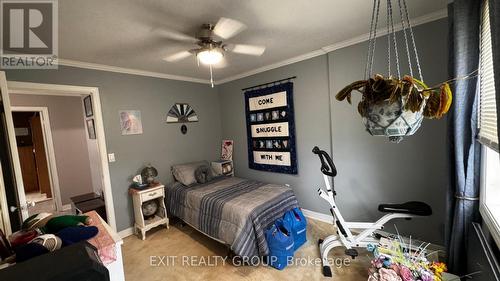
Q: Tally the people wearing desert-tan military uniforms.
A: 0